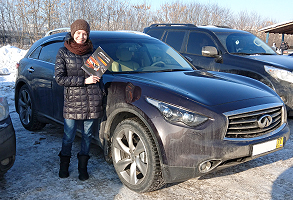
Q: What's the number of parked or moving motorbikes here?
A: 0